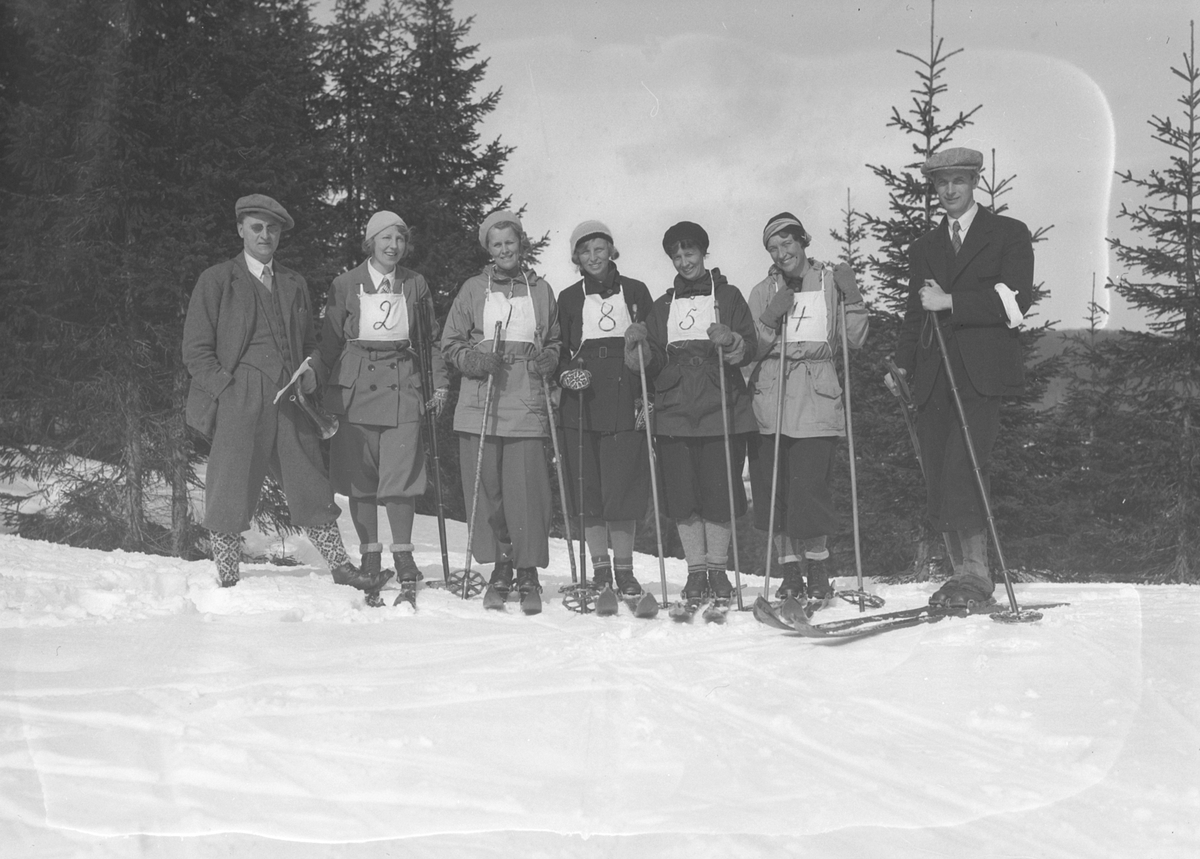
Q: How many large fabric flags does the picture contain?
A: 0